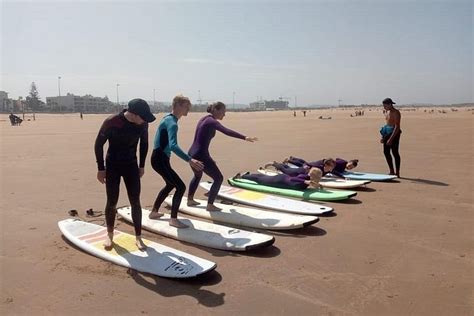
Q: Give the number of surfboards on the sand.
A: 7